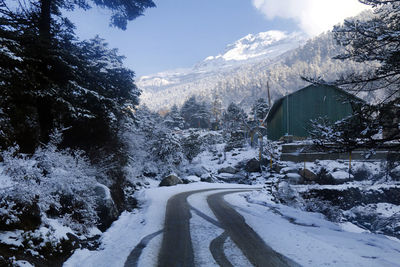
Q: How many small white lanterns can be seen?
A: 0